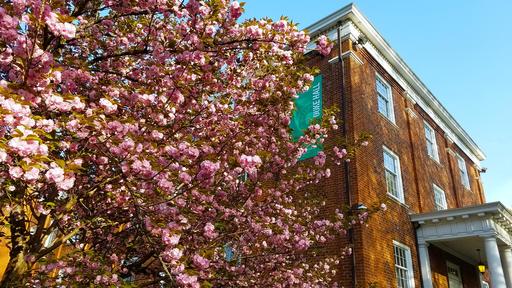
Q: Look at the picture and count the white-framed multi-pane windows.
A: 6